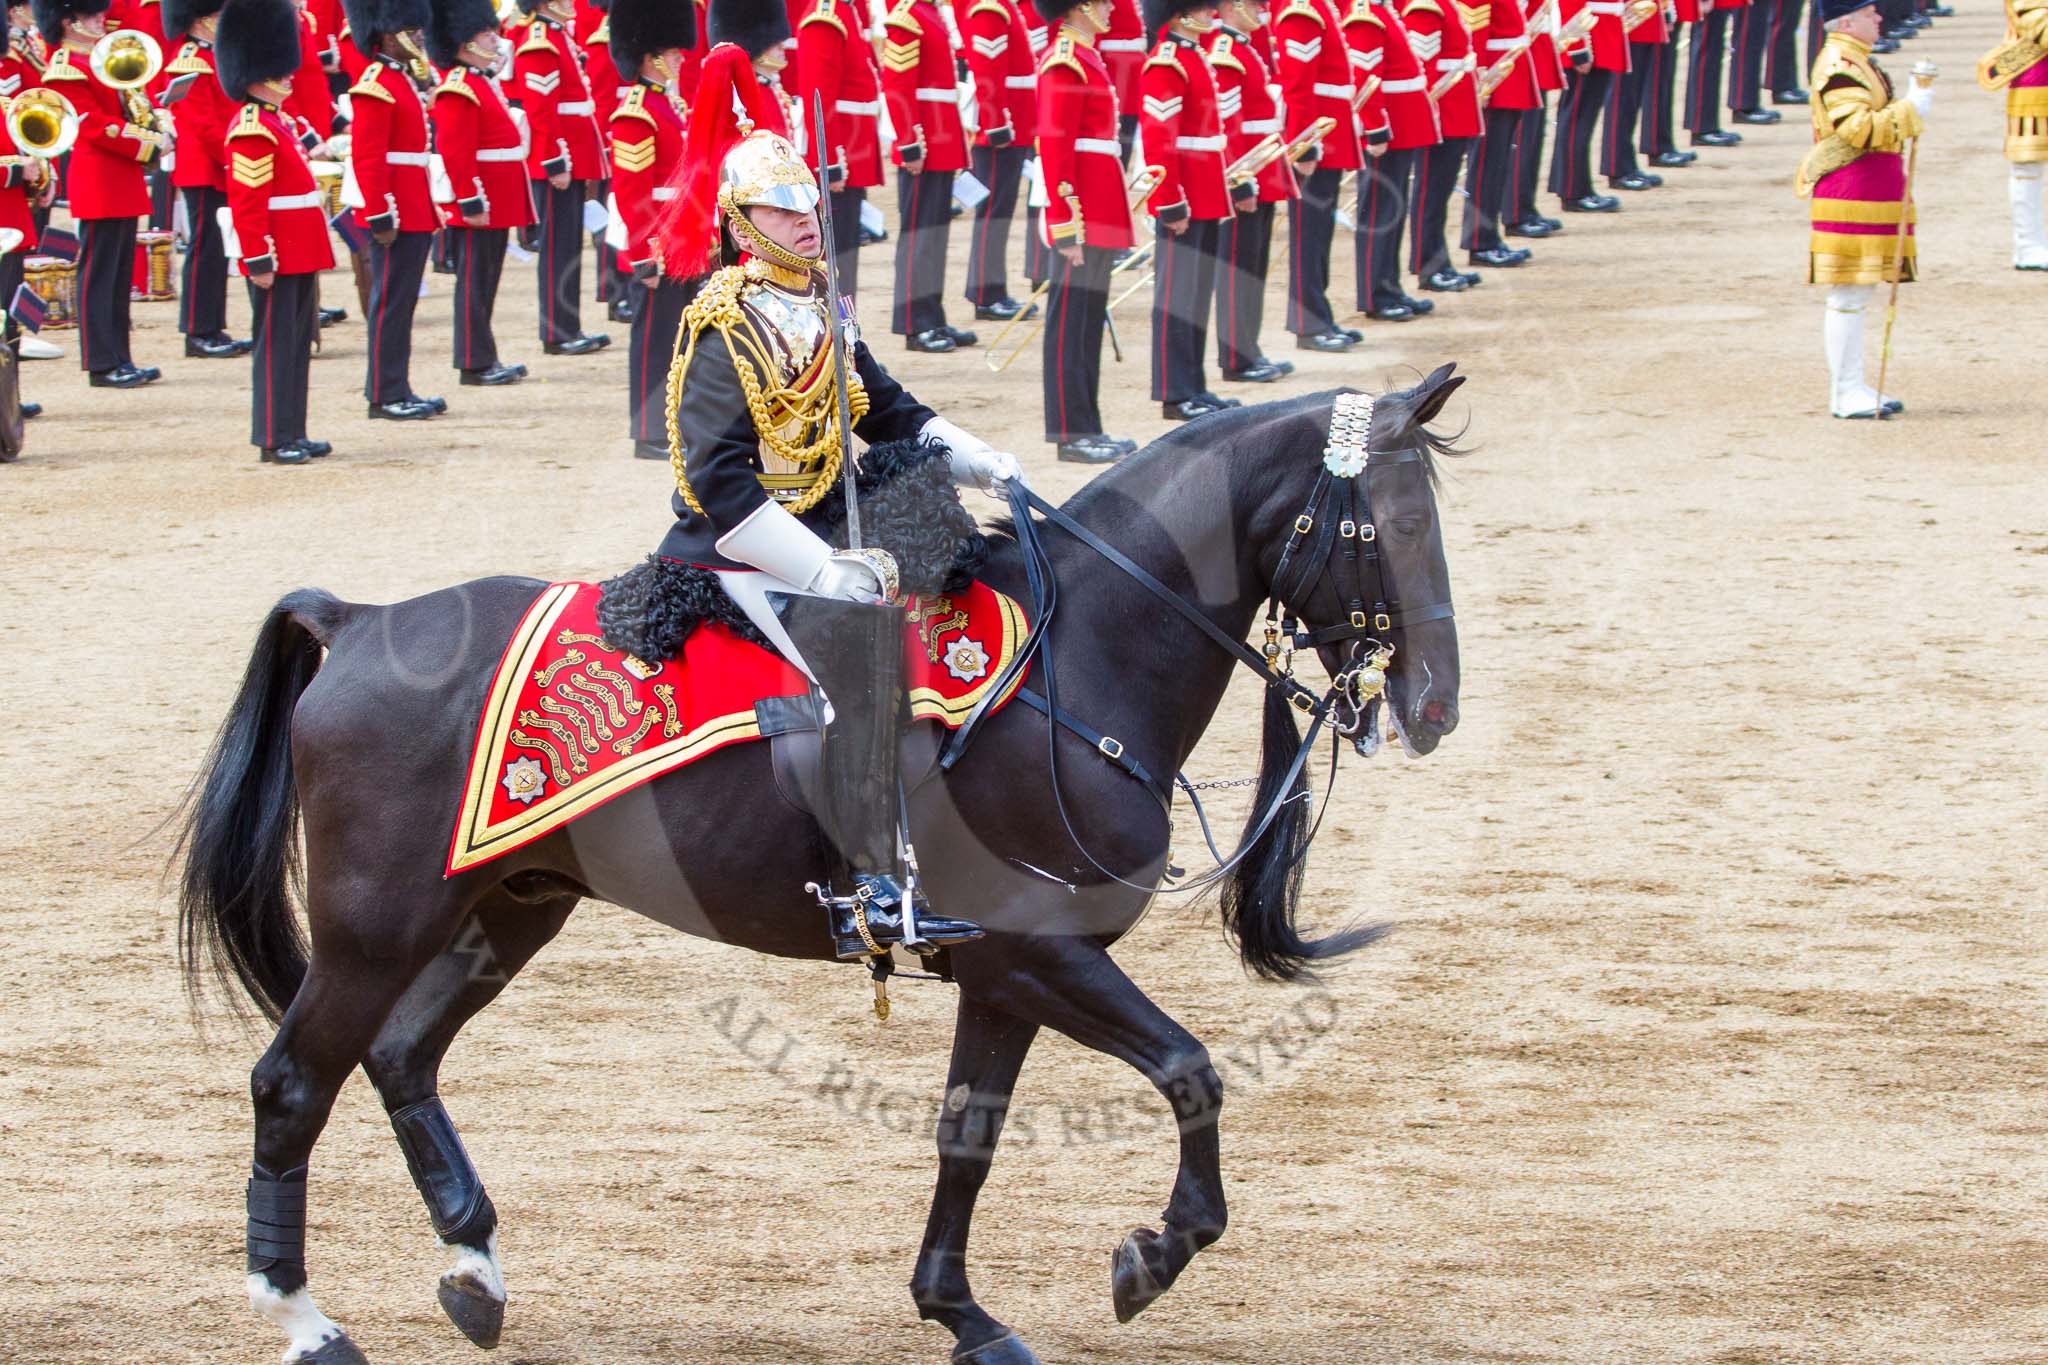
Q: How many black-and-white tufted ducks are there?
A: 0